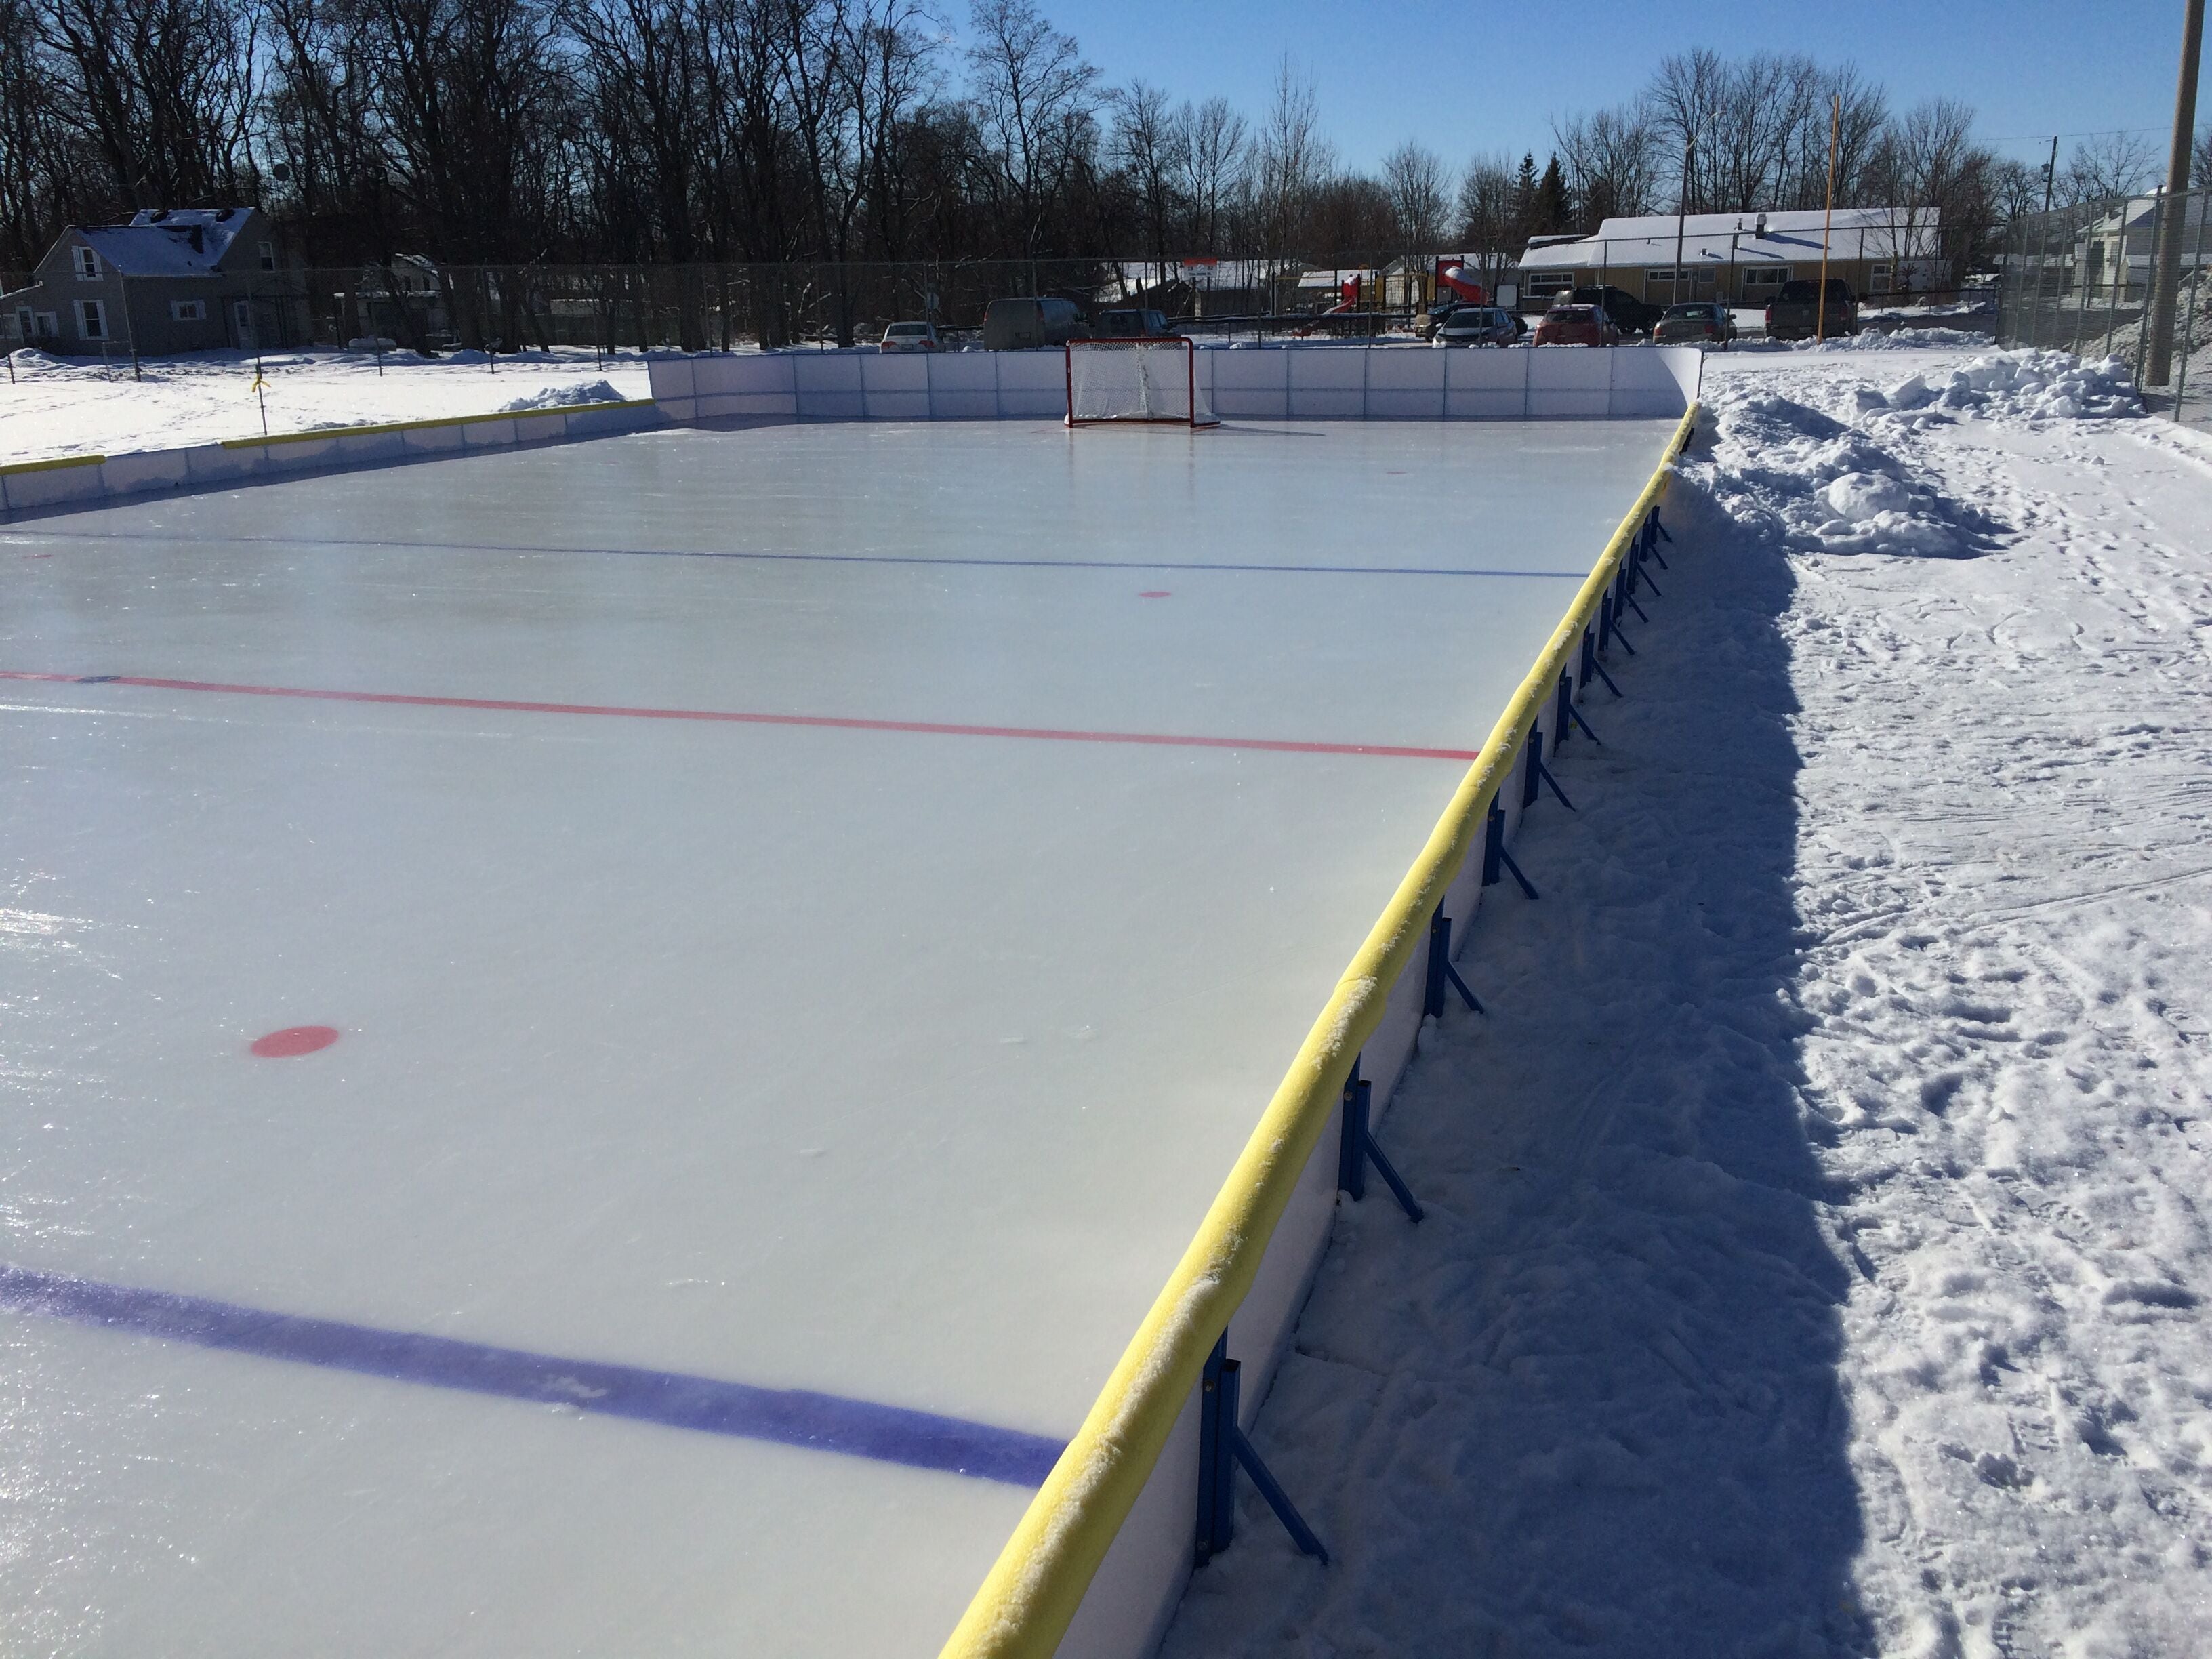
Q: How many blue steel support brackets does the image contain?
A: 12